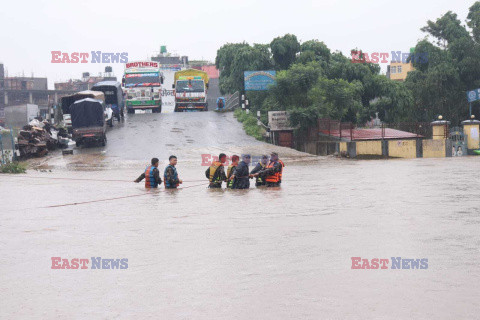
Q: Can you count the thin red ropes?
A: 2